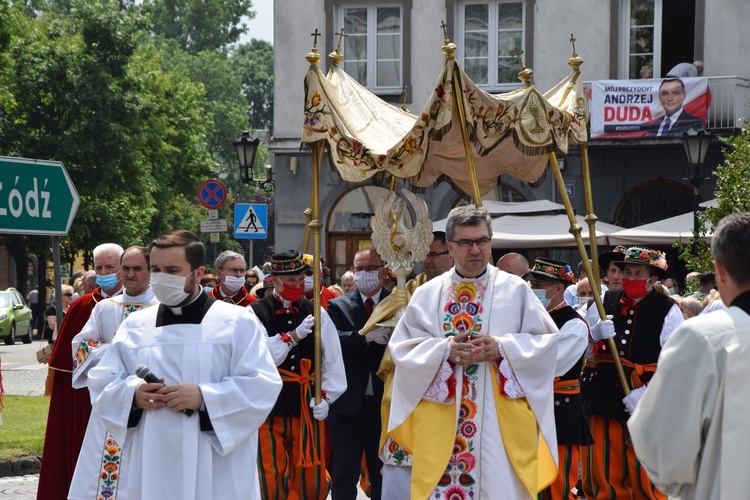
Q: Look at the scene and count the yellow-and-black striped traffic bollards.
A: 0